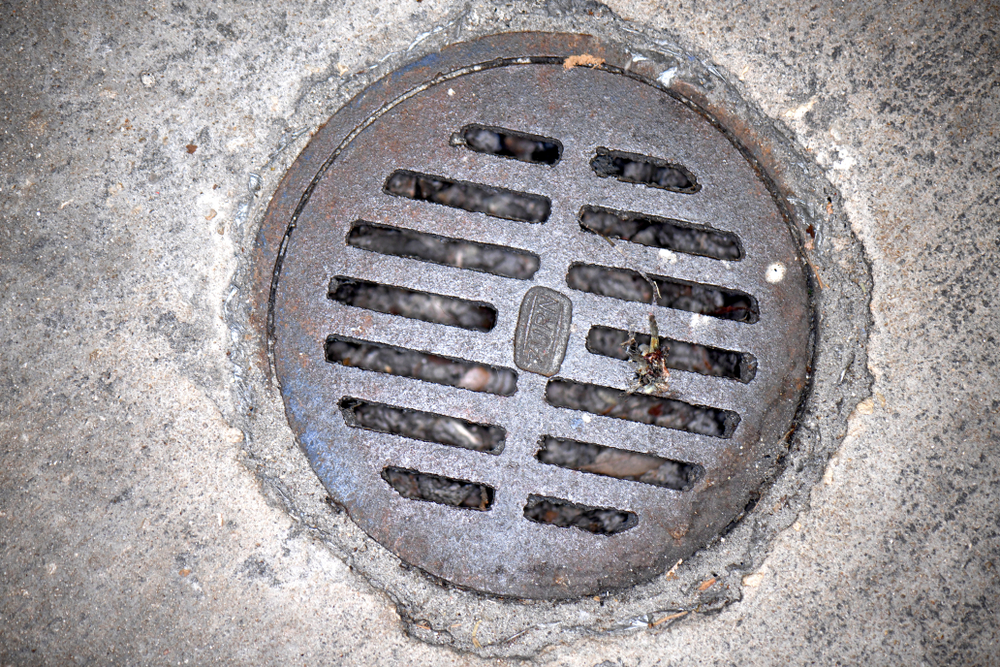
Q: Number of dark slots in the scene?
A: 14